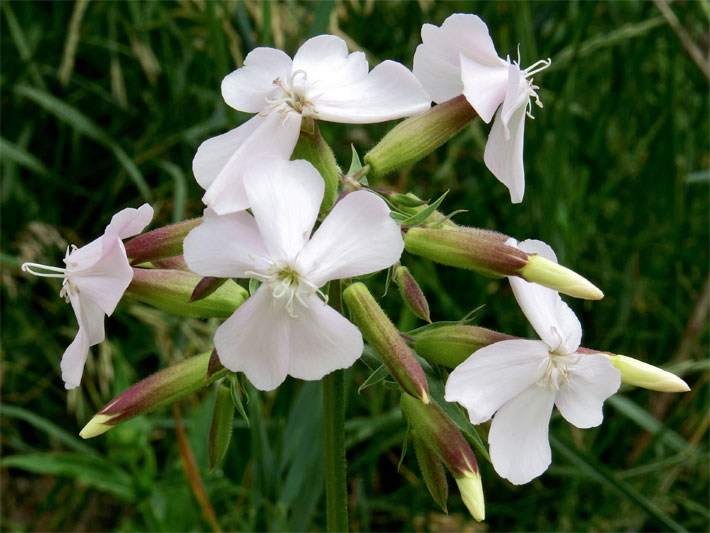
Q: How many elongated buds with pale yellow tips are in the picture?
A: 4